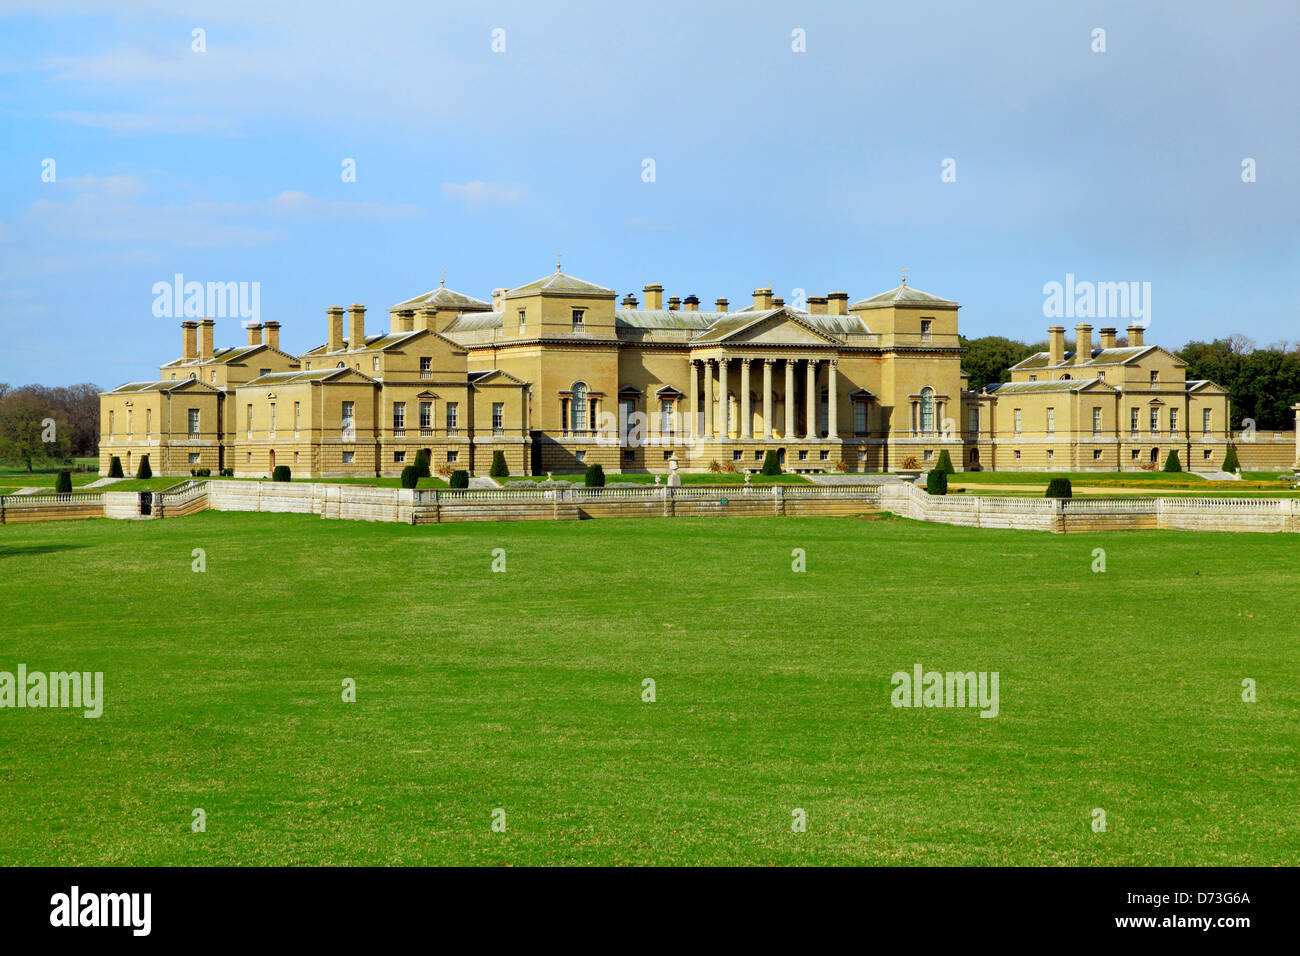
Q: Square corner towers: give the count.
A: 3